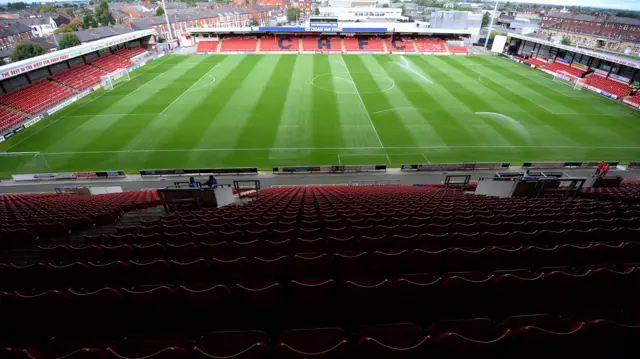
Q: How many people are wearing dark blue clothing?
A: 2